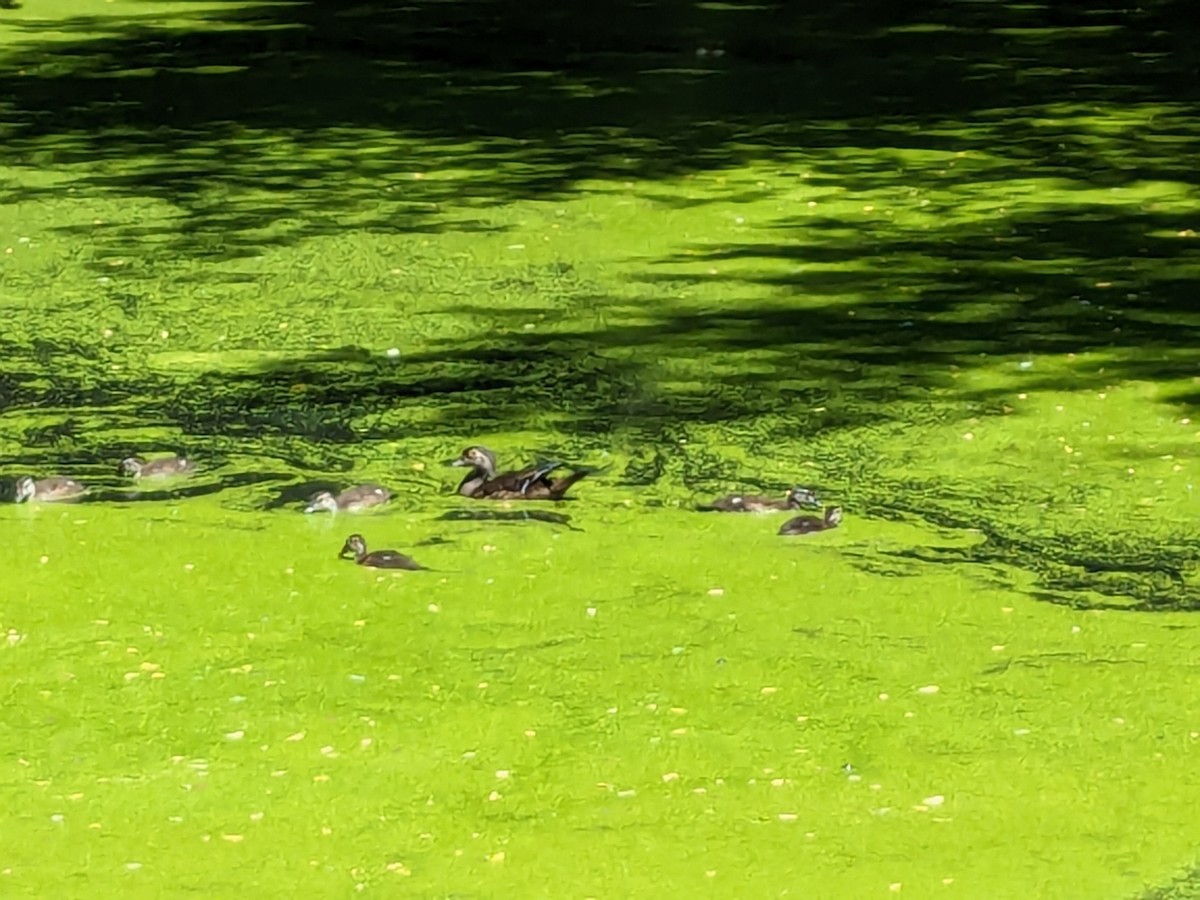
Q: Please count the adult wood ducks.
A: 1